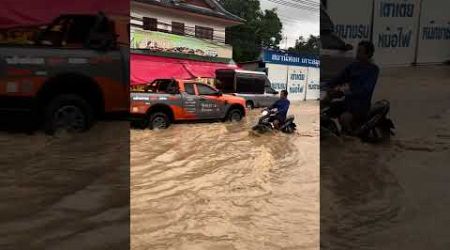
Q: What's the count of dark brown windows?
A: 3